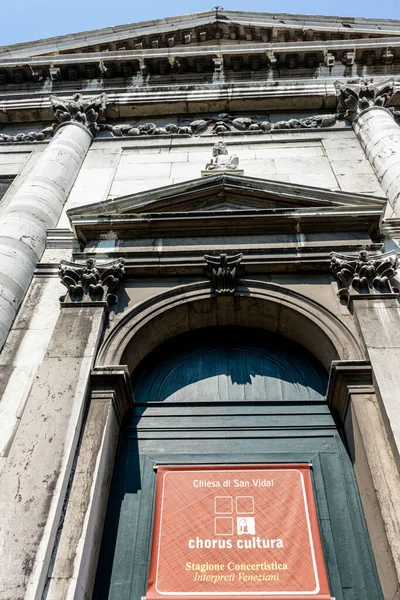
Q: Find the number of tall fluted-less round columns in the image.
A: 2